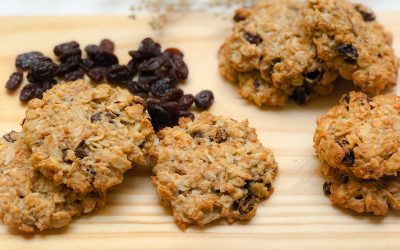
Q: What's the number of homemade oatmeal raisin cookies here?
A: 8